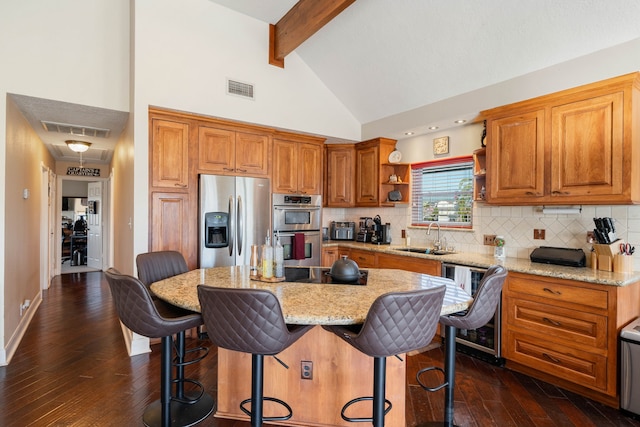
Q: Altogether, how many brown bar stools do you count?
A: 5